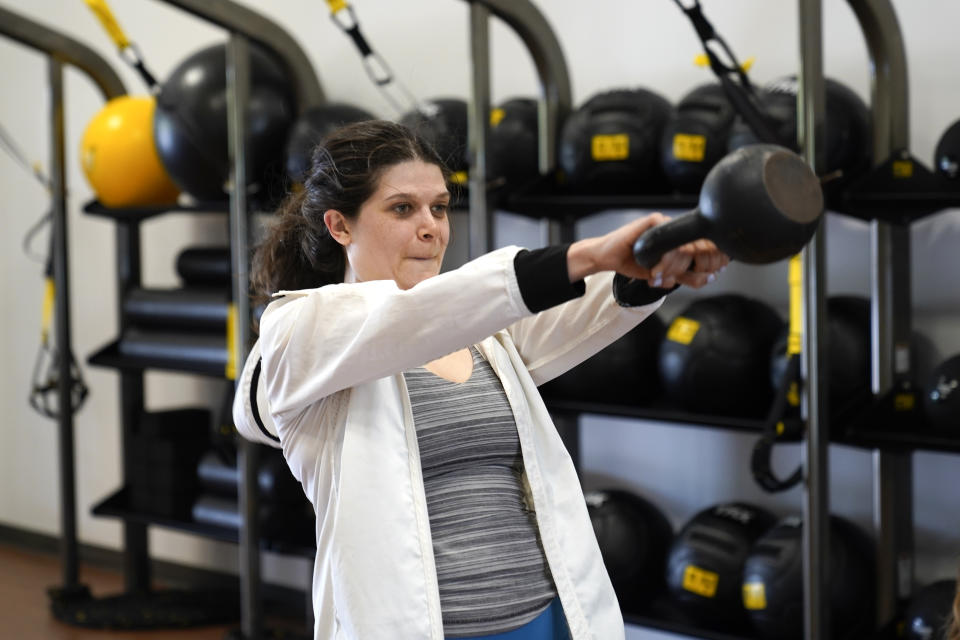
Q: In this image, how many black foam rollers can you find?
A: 5